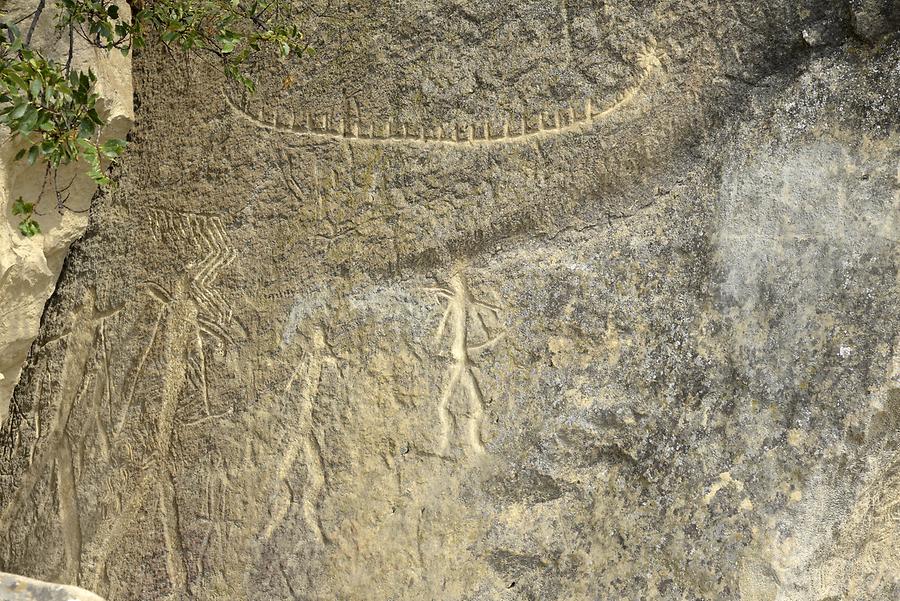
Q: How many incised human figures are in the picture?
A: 4